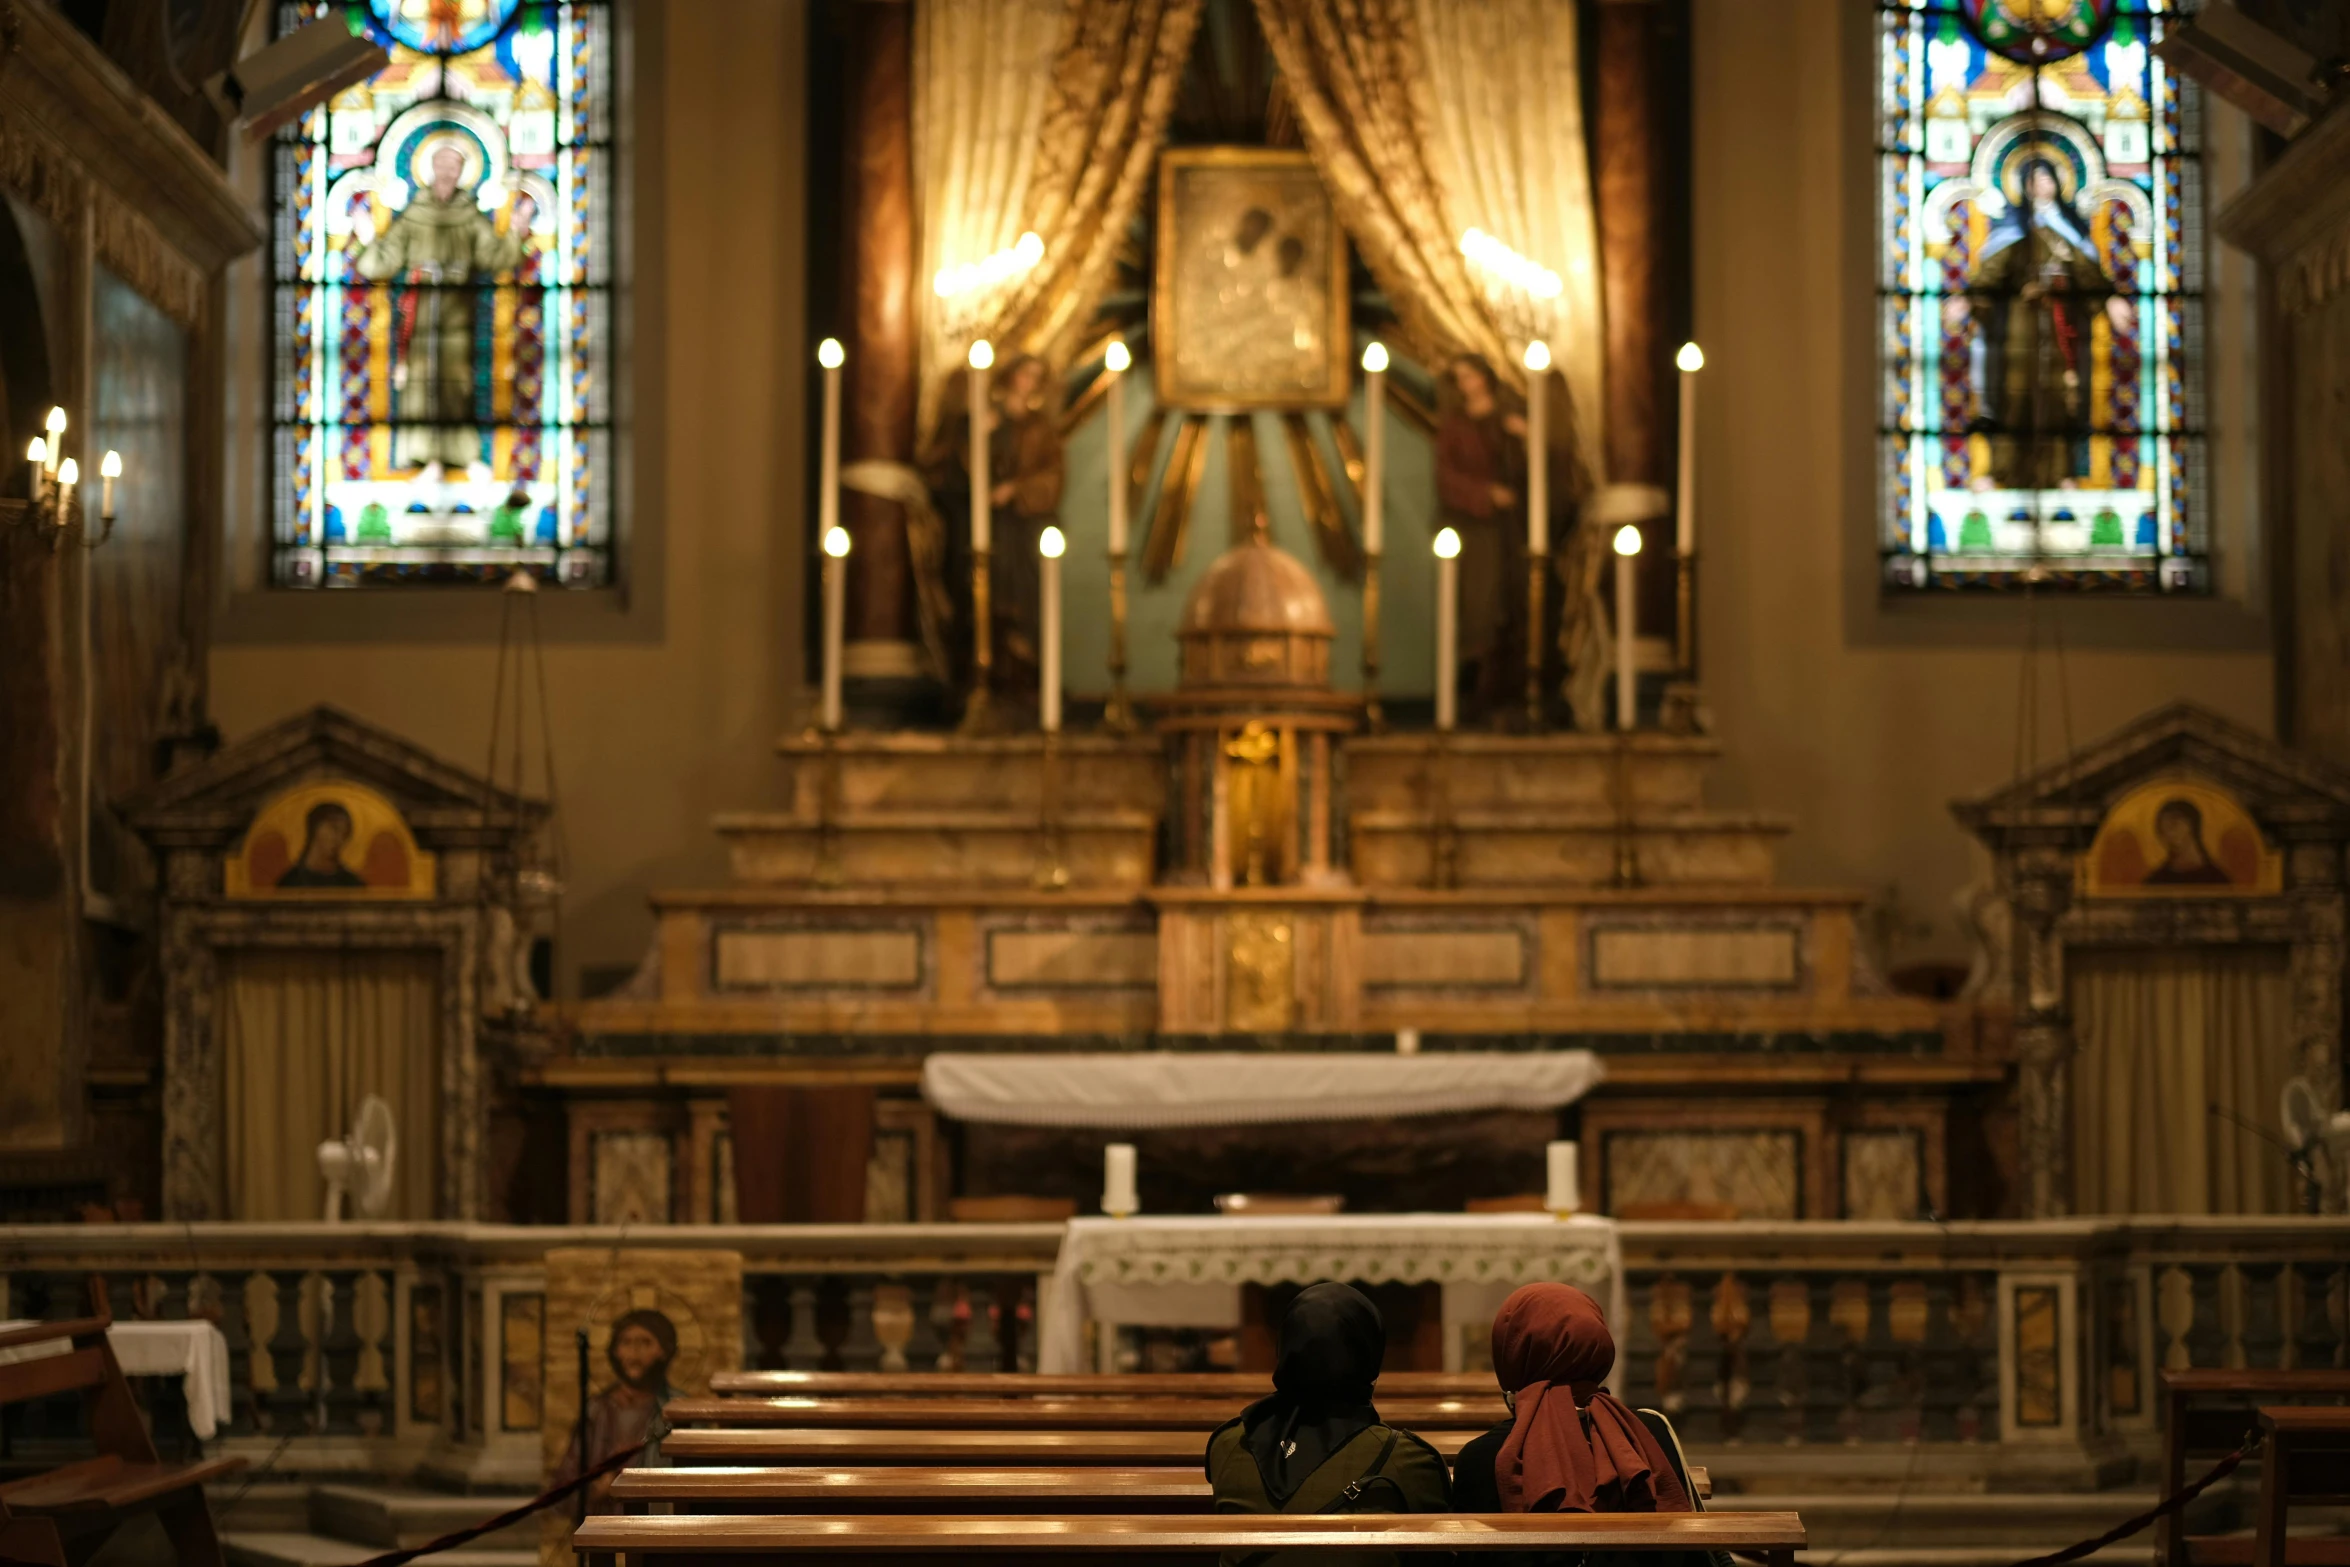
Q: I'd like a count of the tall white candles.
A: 10